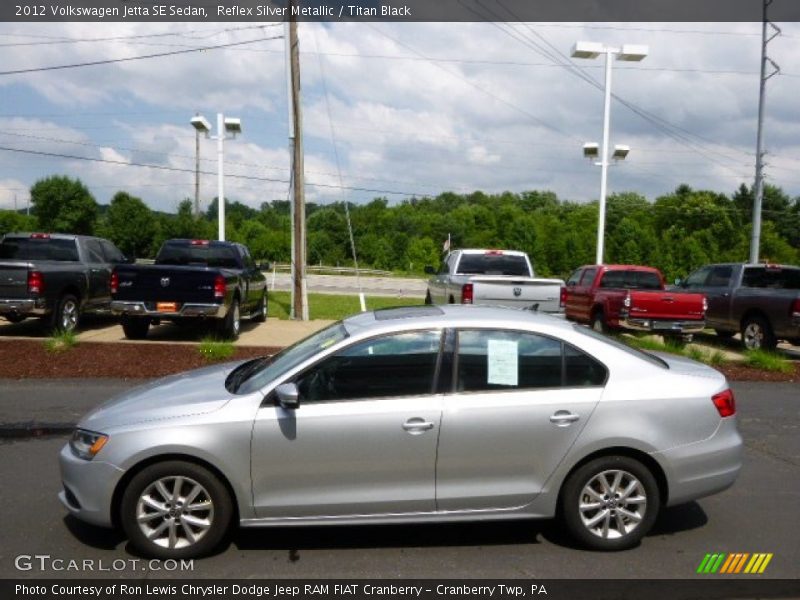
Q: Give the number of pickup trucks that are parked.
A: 5